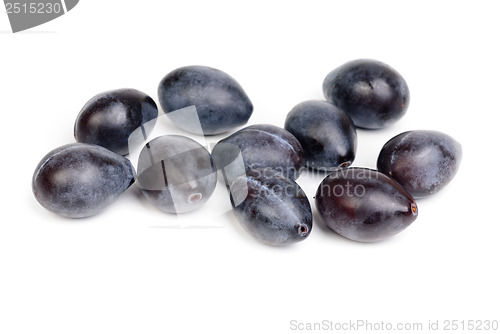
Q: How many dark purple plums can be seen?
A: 10